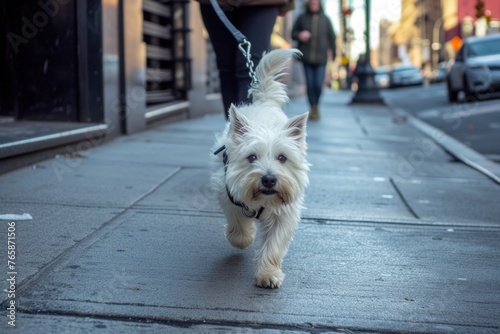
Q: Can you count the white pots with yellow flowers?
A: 0